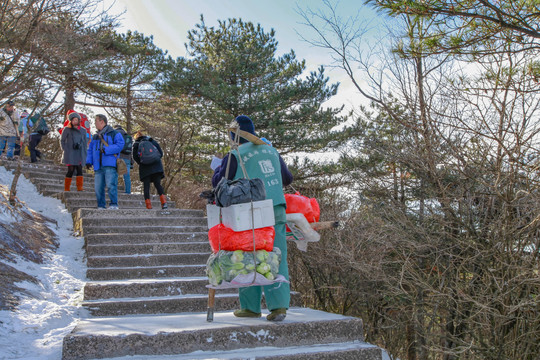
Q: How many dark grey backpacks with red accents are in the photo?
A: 1